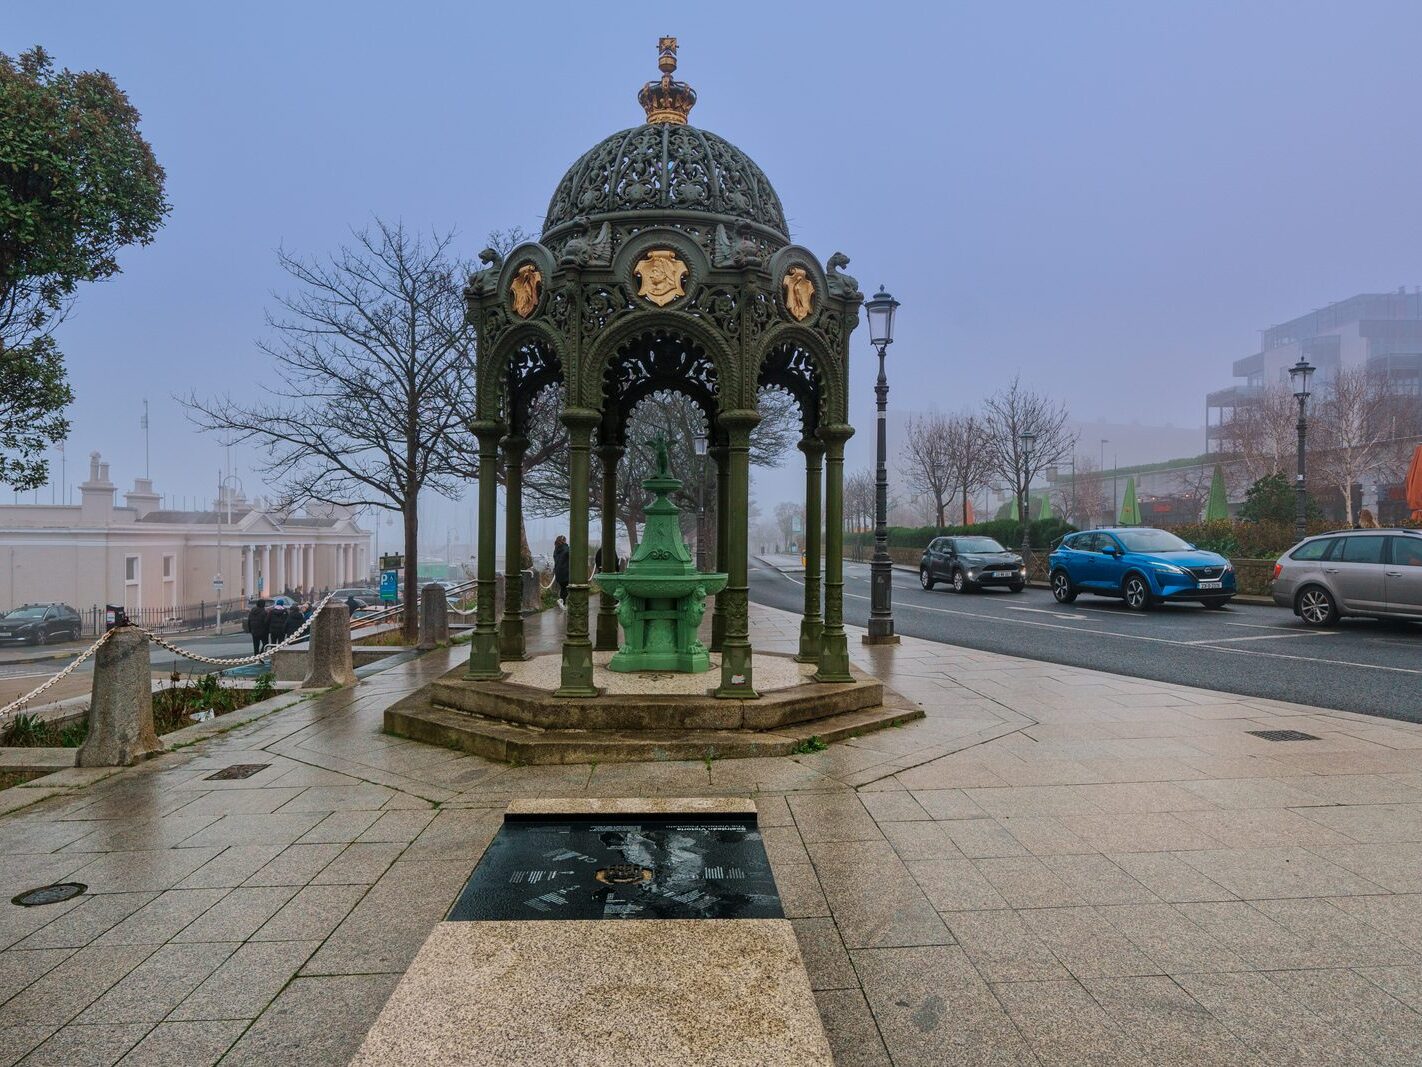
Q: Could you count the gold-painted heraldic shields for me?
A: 3